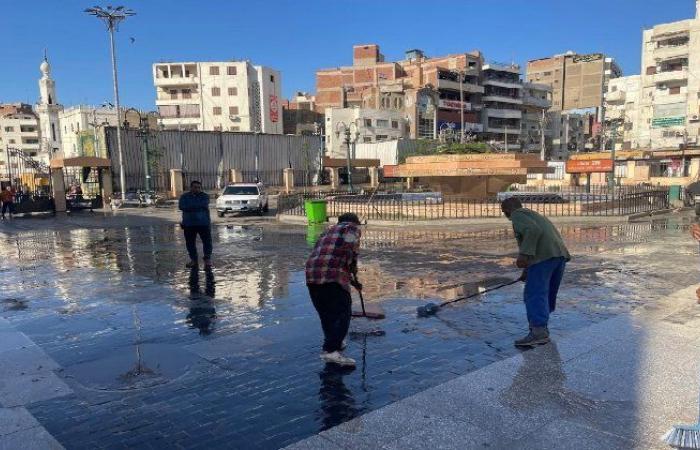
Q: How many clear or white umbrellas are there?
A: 0